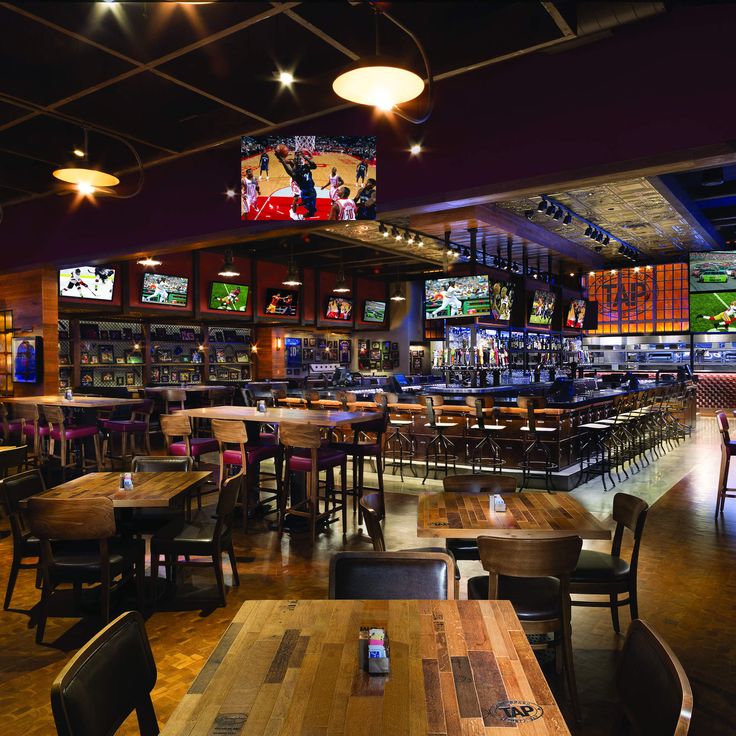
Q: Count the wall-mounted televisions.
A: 13